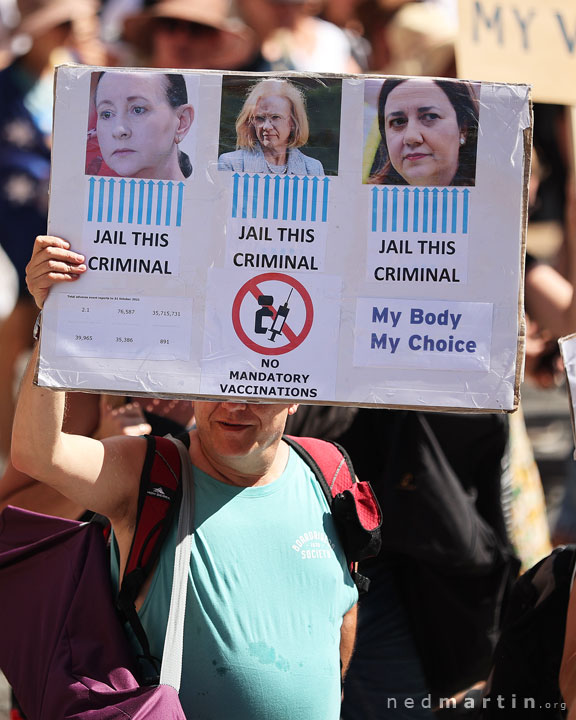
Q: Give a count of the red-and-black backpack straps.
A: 2